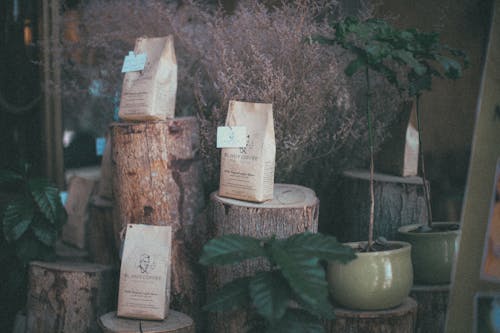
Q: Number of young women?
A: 0